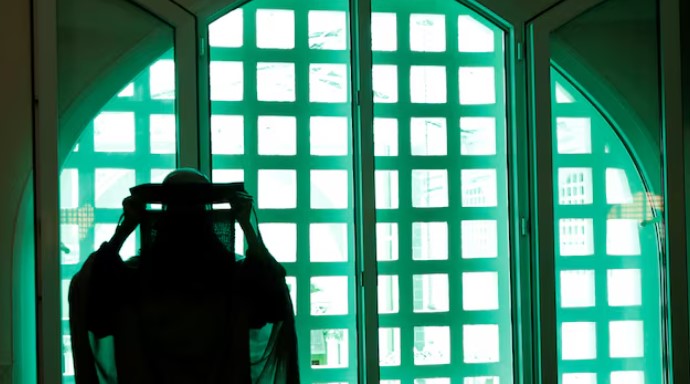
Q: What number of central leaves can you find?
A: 2